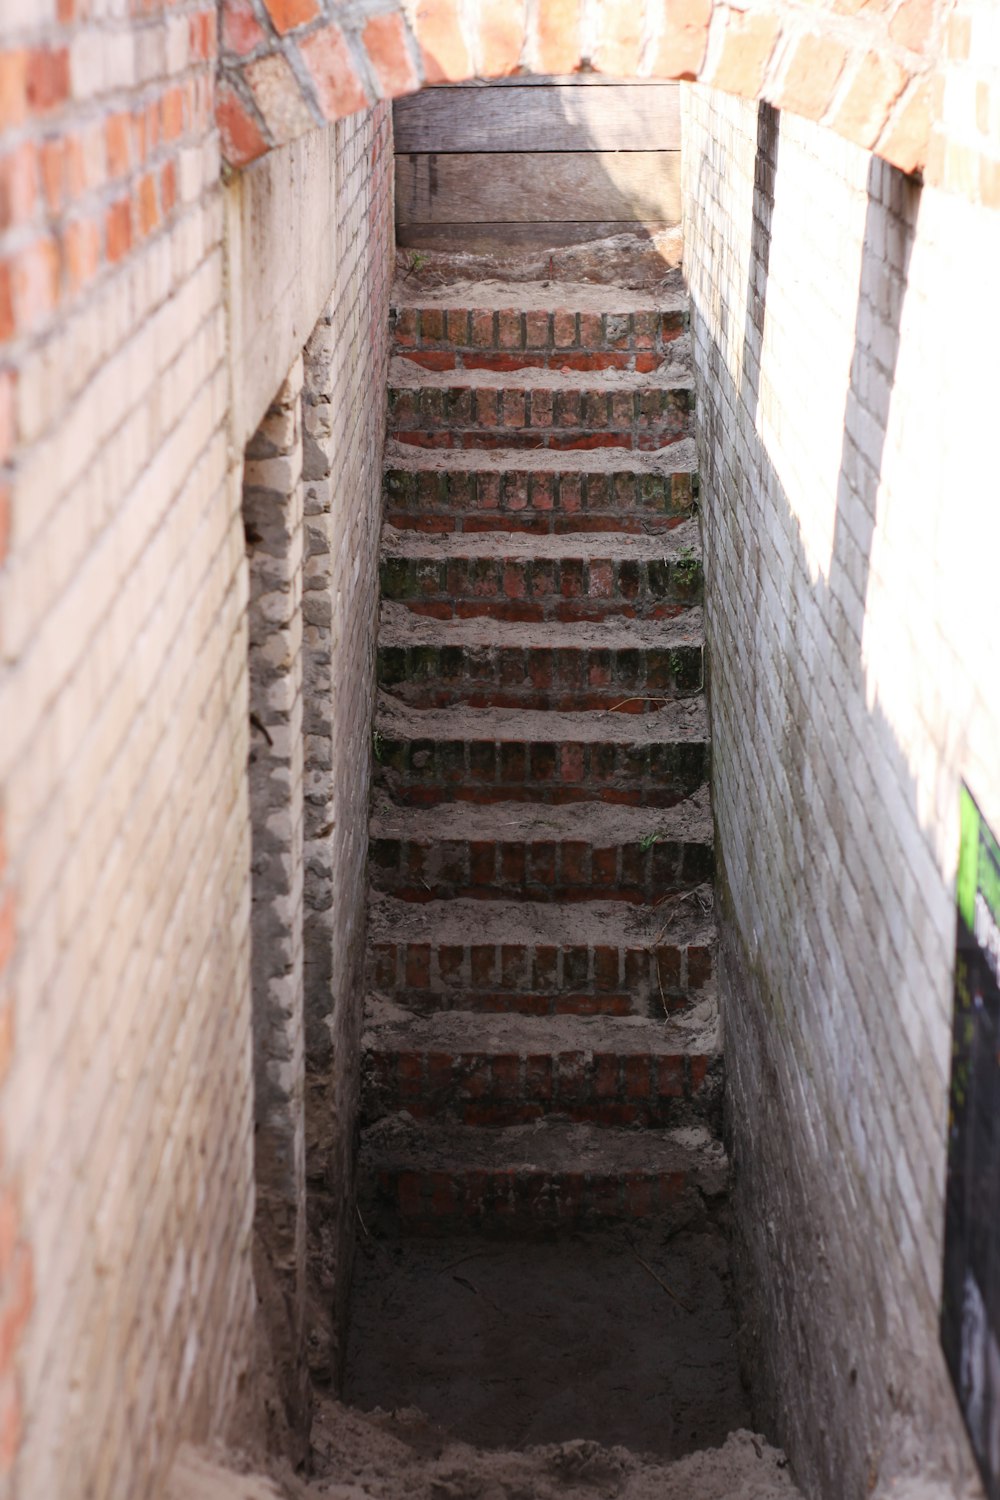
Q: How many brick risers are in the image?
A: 10